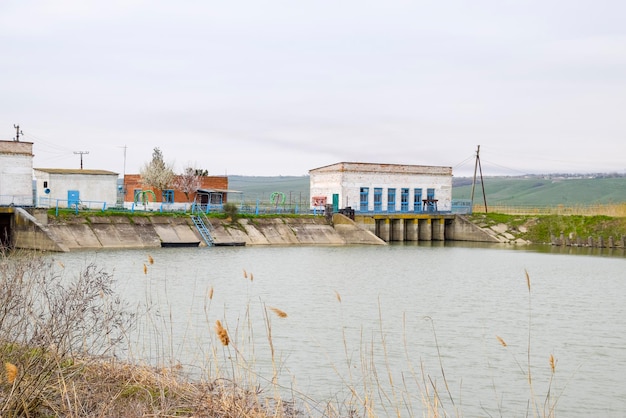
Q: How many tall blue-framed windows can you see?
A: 6